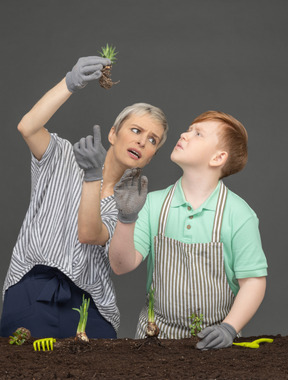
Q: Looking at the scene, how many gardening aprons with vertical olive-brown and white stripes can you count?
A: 1